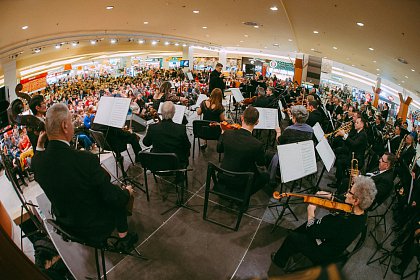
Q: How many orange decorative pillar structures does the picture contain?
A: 3